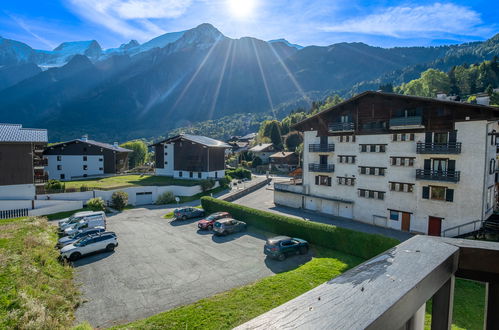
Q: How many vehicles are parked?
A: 9